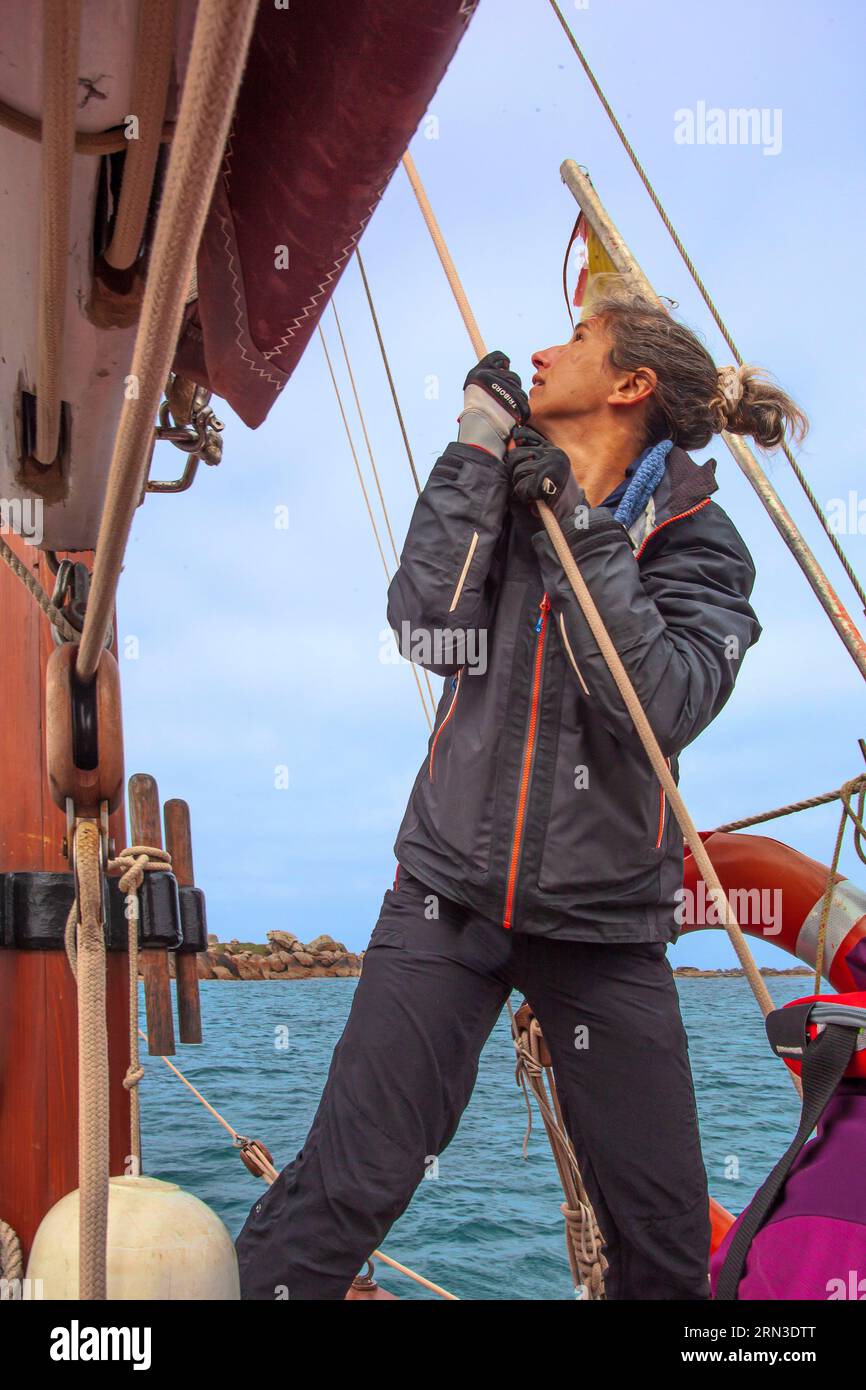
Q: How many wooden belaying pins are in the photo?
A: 2